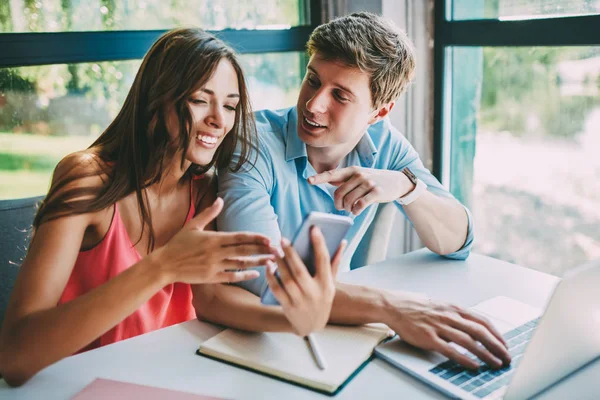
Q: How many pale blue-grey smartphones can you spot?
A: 1